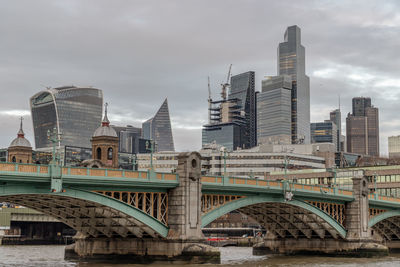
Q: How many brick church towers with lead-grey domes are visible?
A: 2